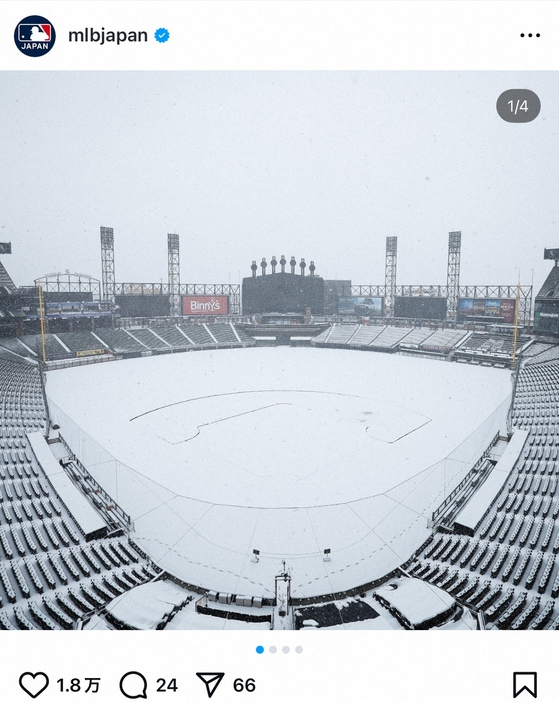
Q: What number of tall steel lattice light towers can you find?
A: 4